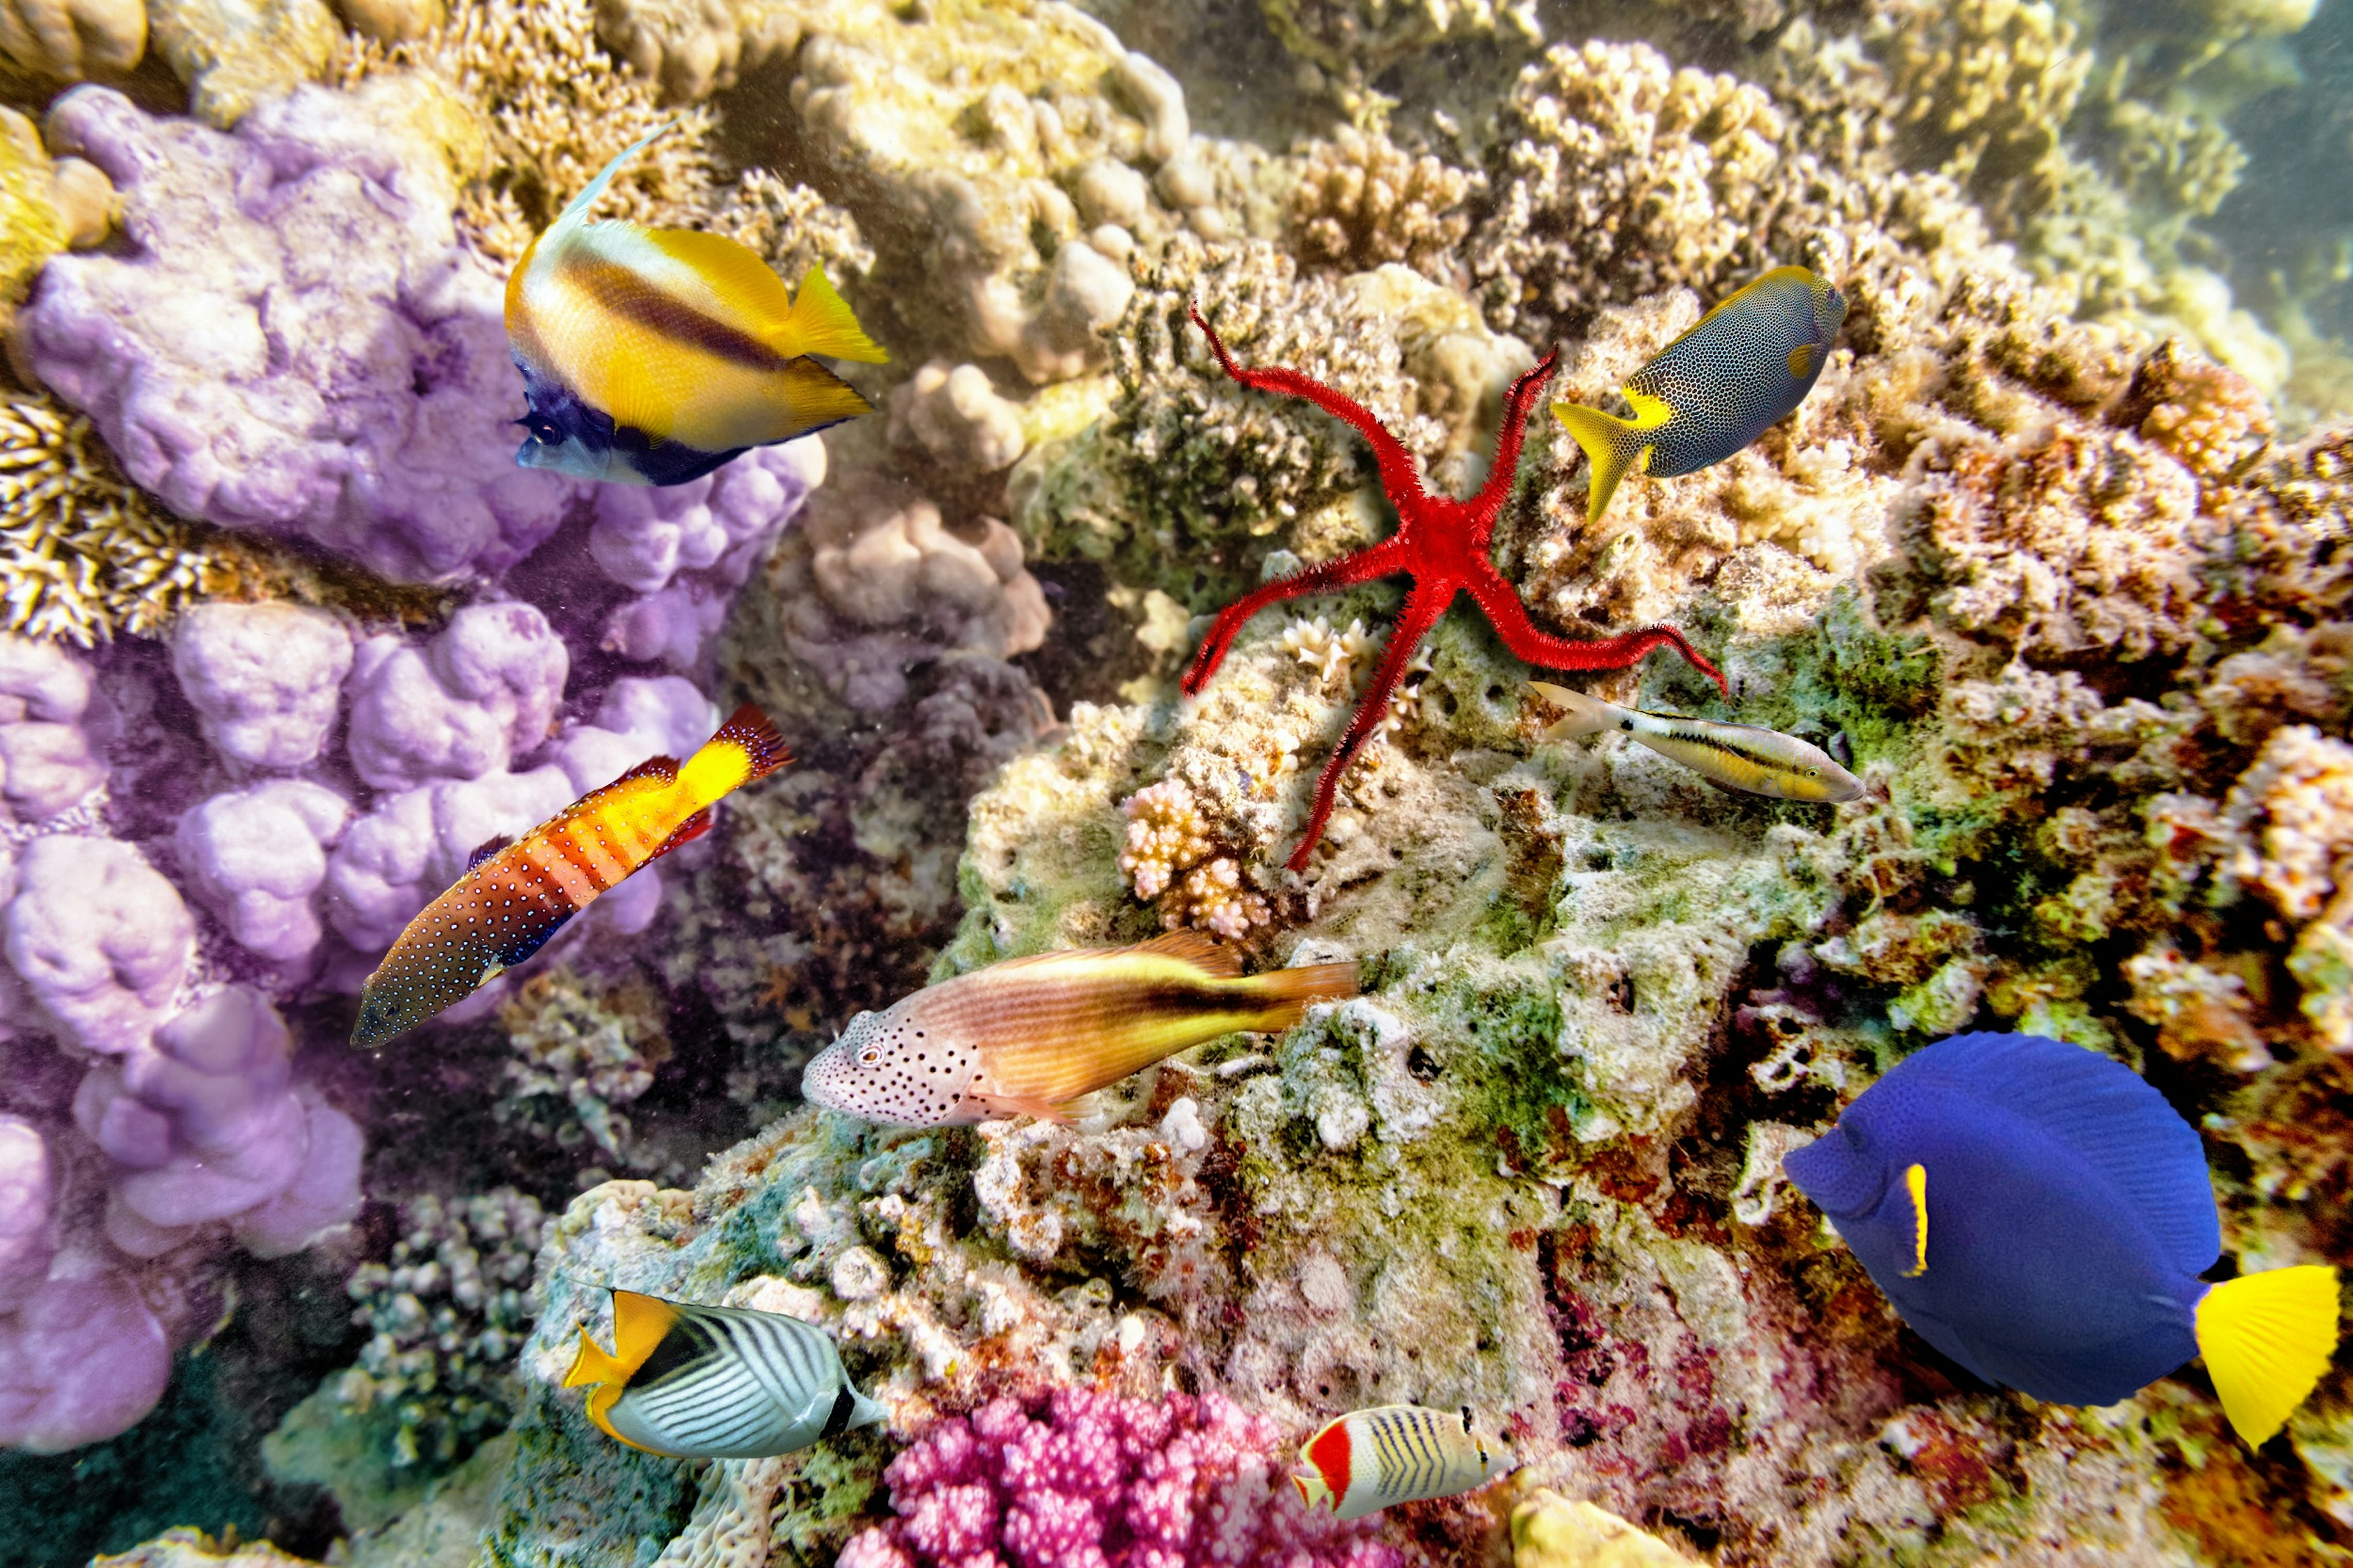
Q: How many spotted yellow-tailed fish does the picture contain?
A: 2